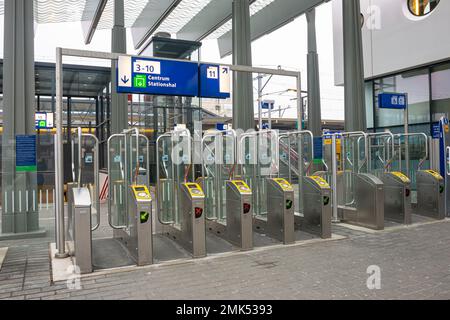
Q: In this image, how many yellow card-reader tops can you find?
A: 7